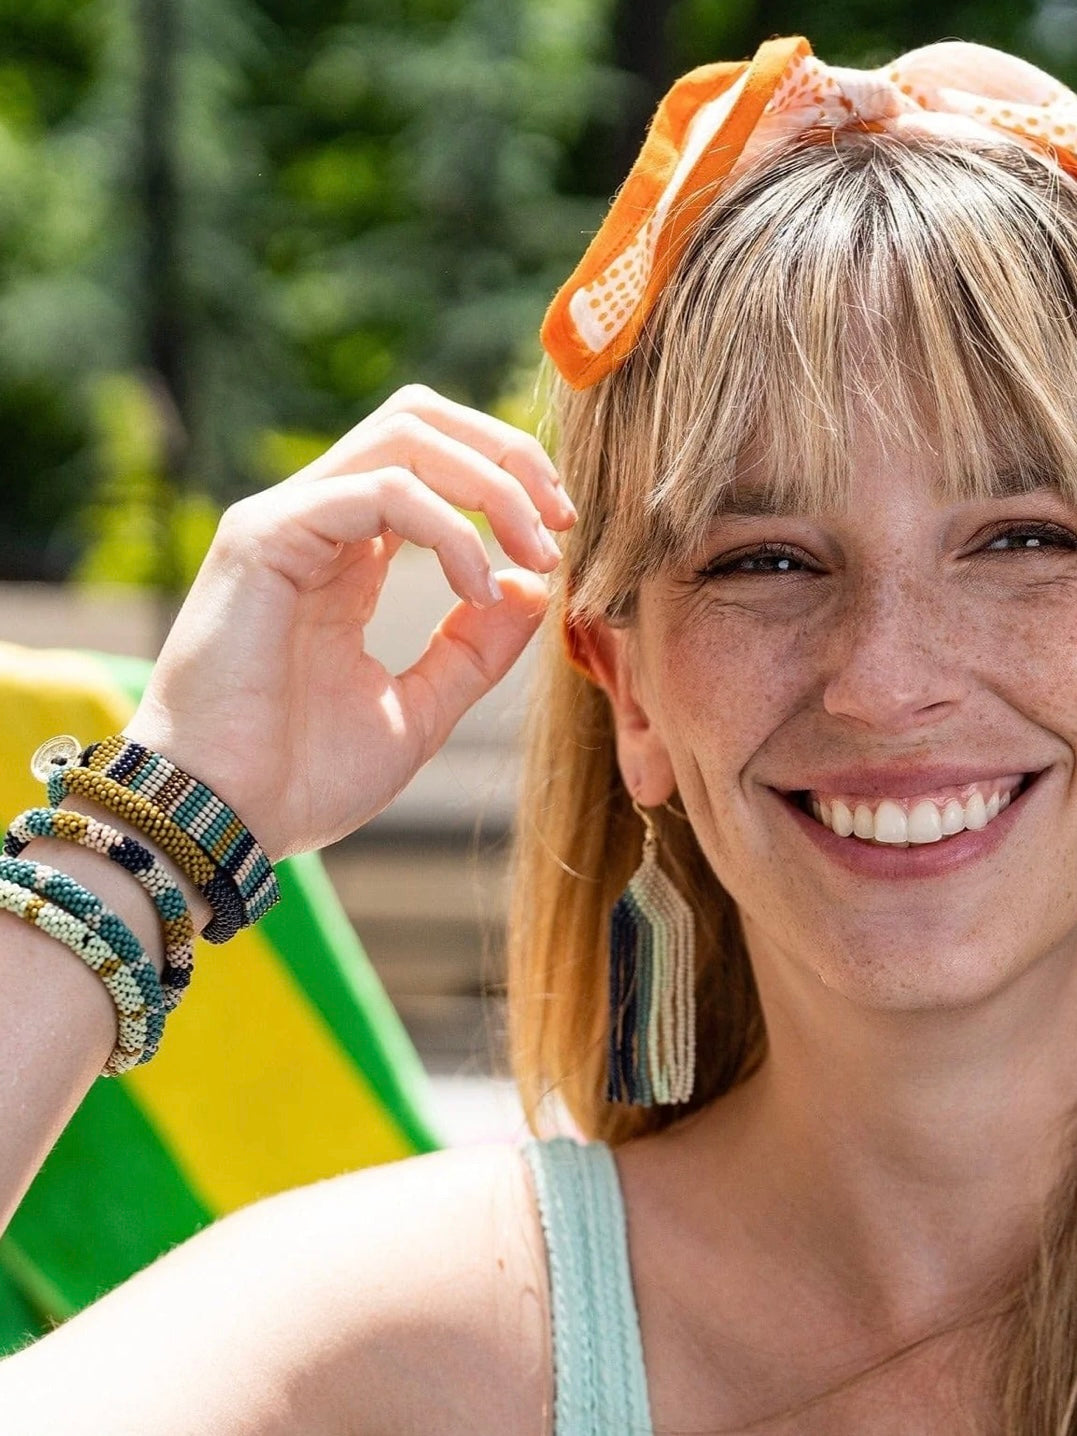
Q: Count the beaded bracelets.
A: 5